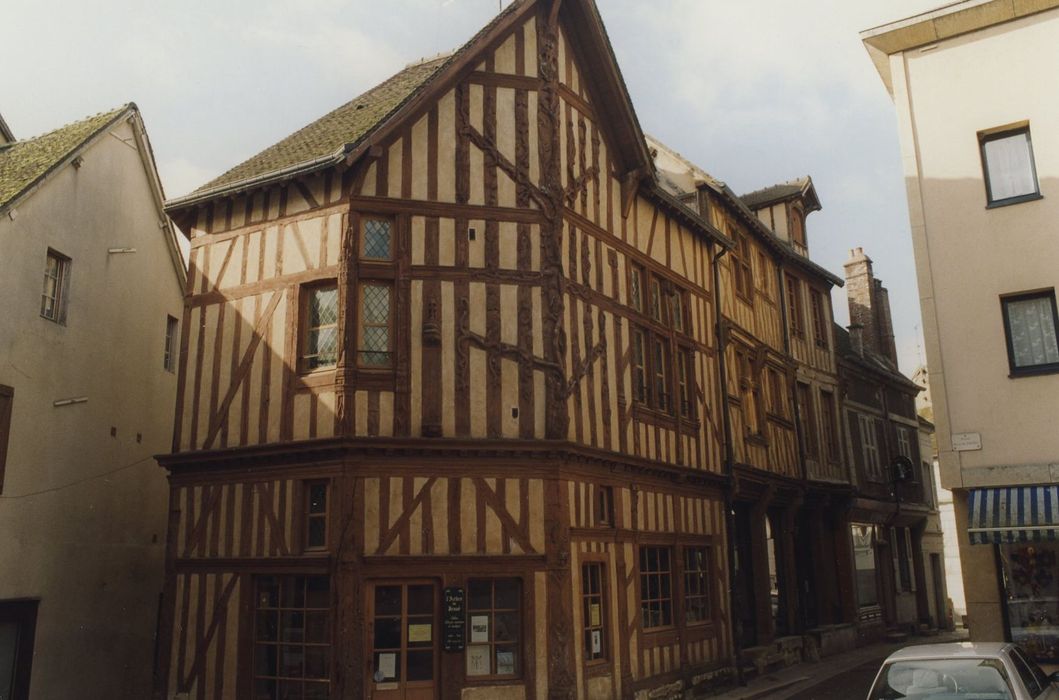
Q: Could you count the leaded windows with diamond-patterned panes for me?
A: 3